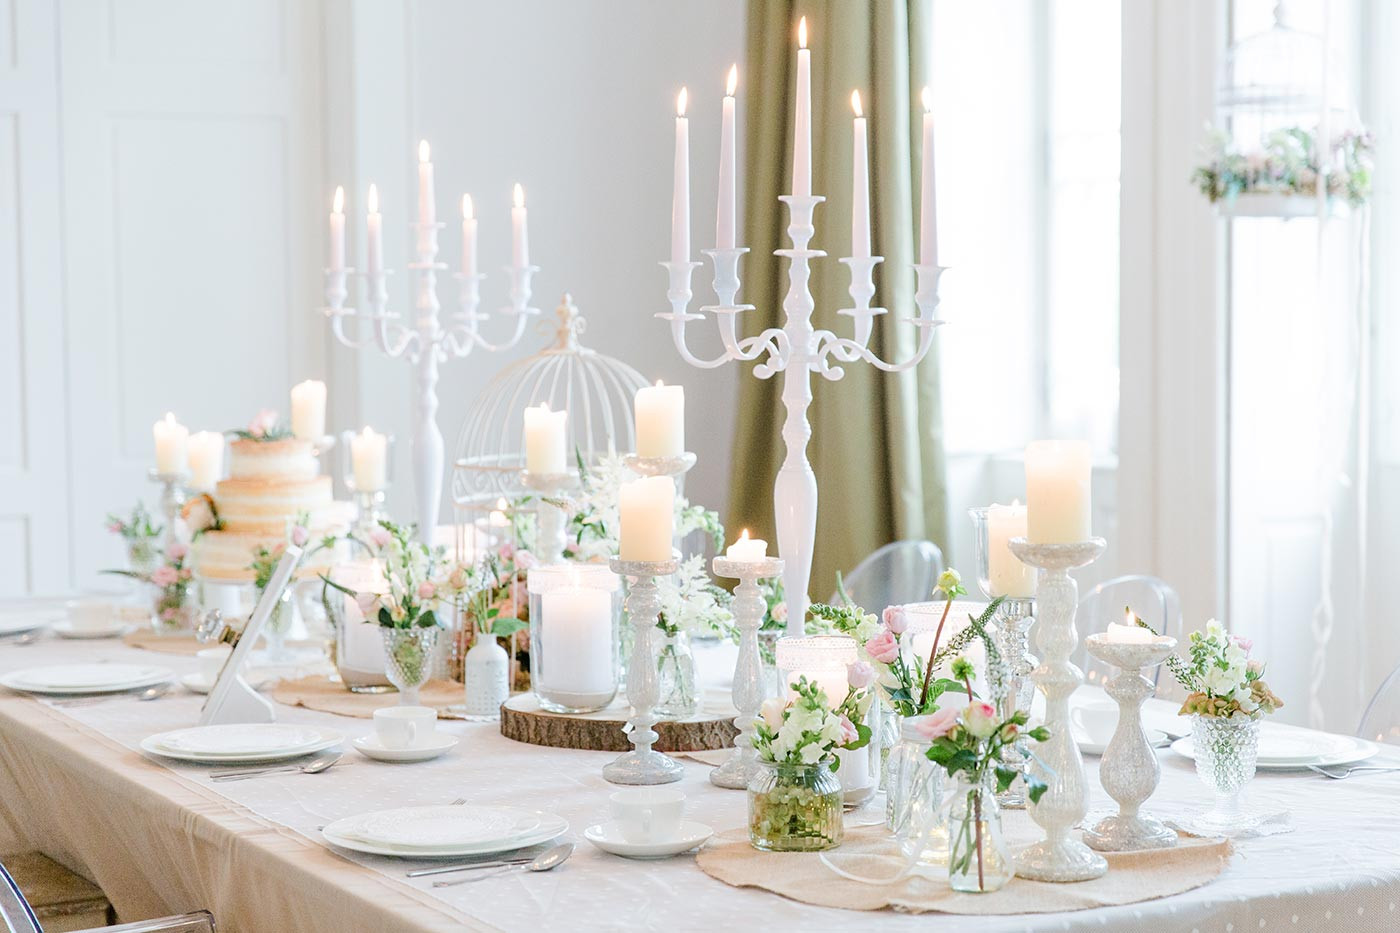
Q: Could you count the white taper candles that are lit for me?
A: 10